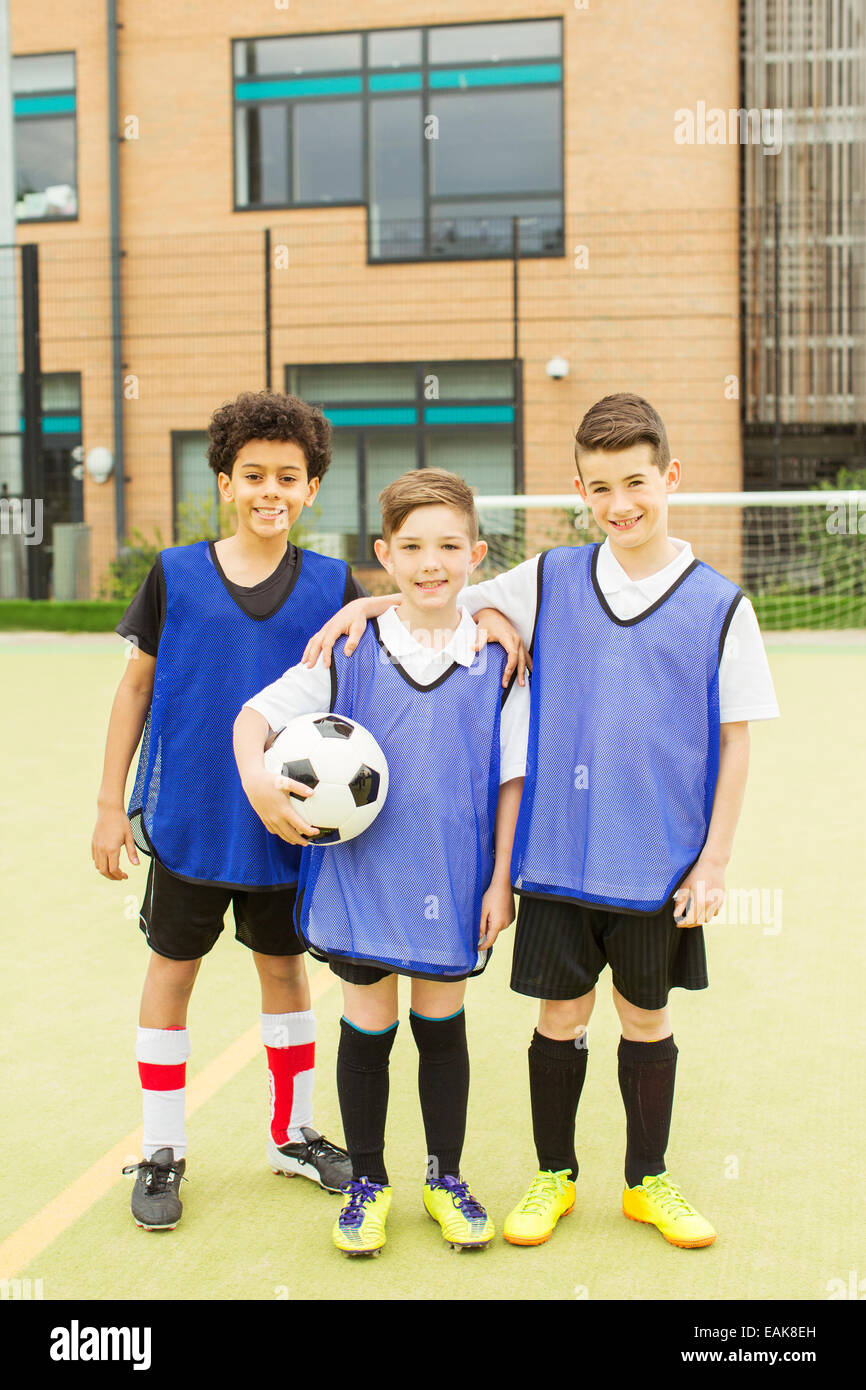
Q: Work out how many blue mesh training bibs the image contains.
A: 3